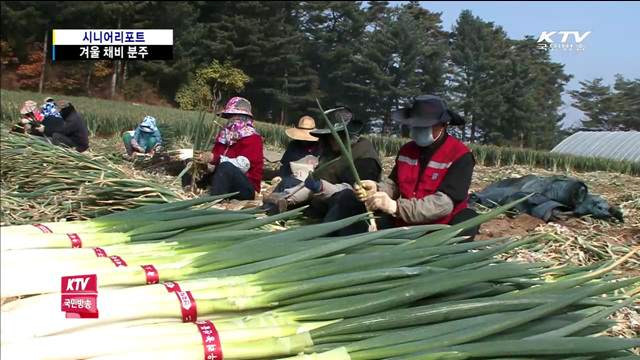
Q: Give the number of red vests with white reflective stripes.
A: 1